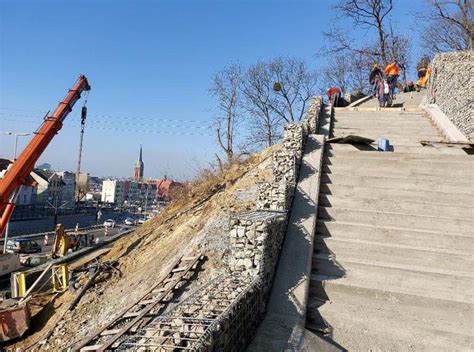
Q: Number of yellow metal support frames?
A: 2